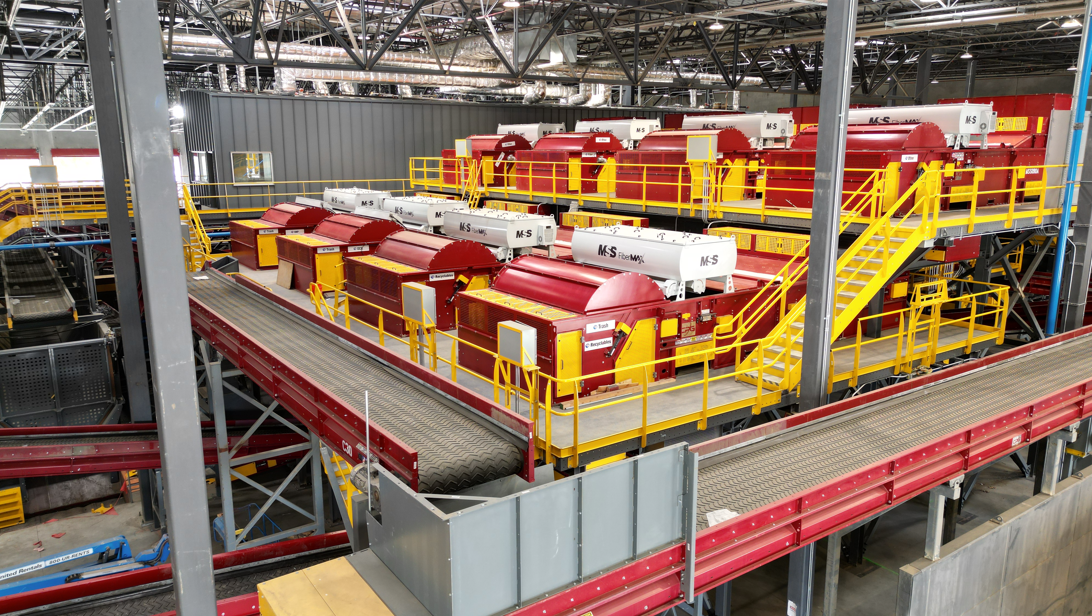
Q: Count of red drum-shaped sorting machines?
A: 8